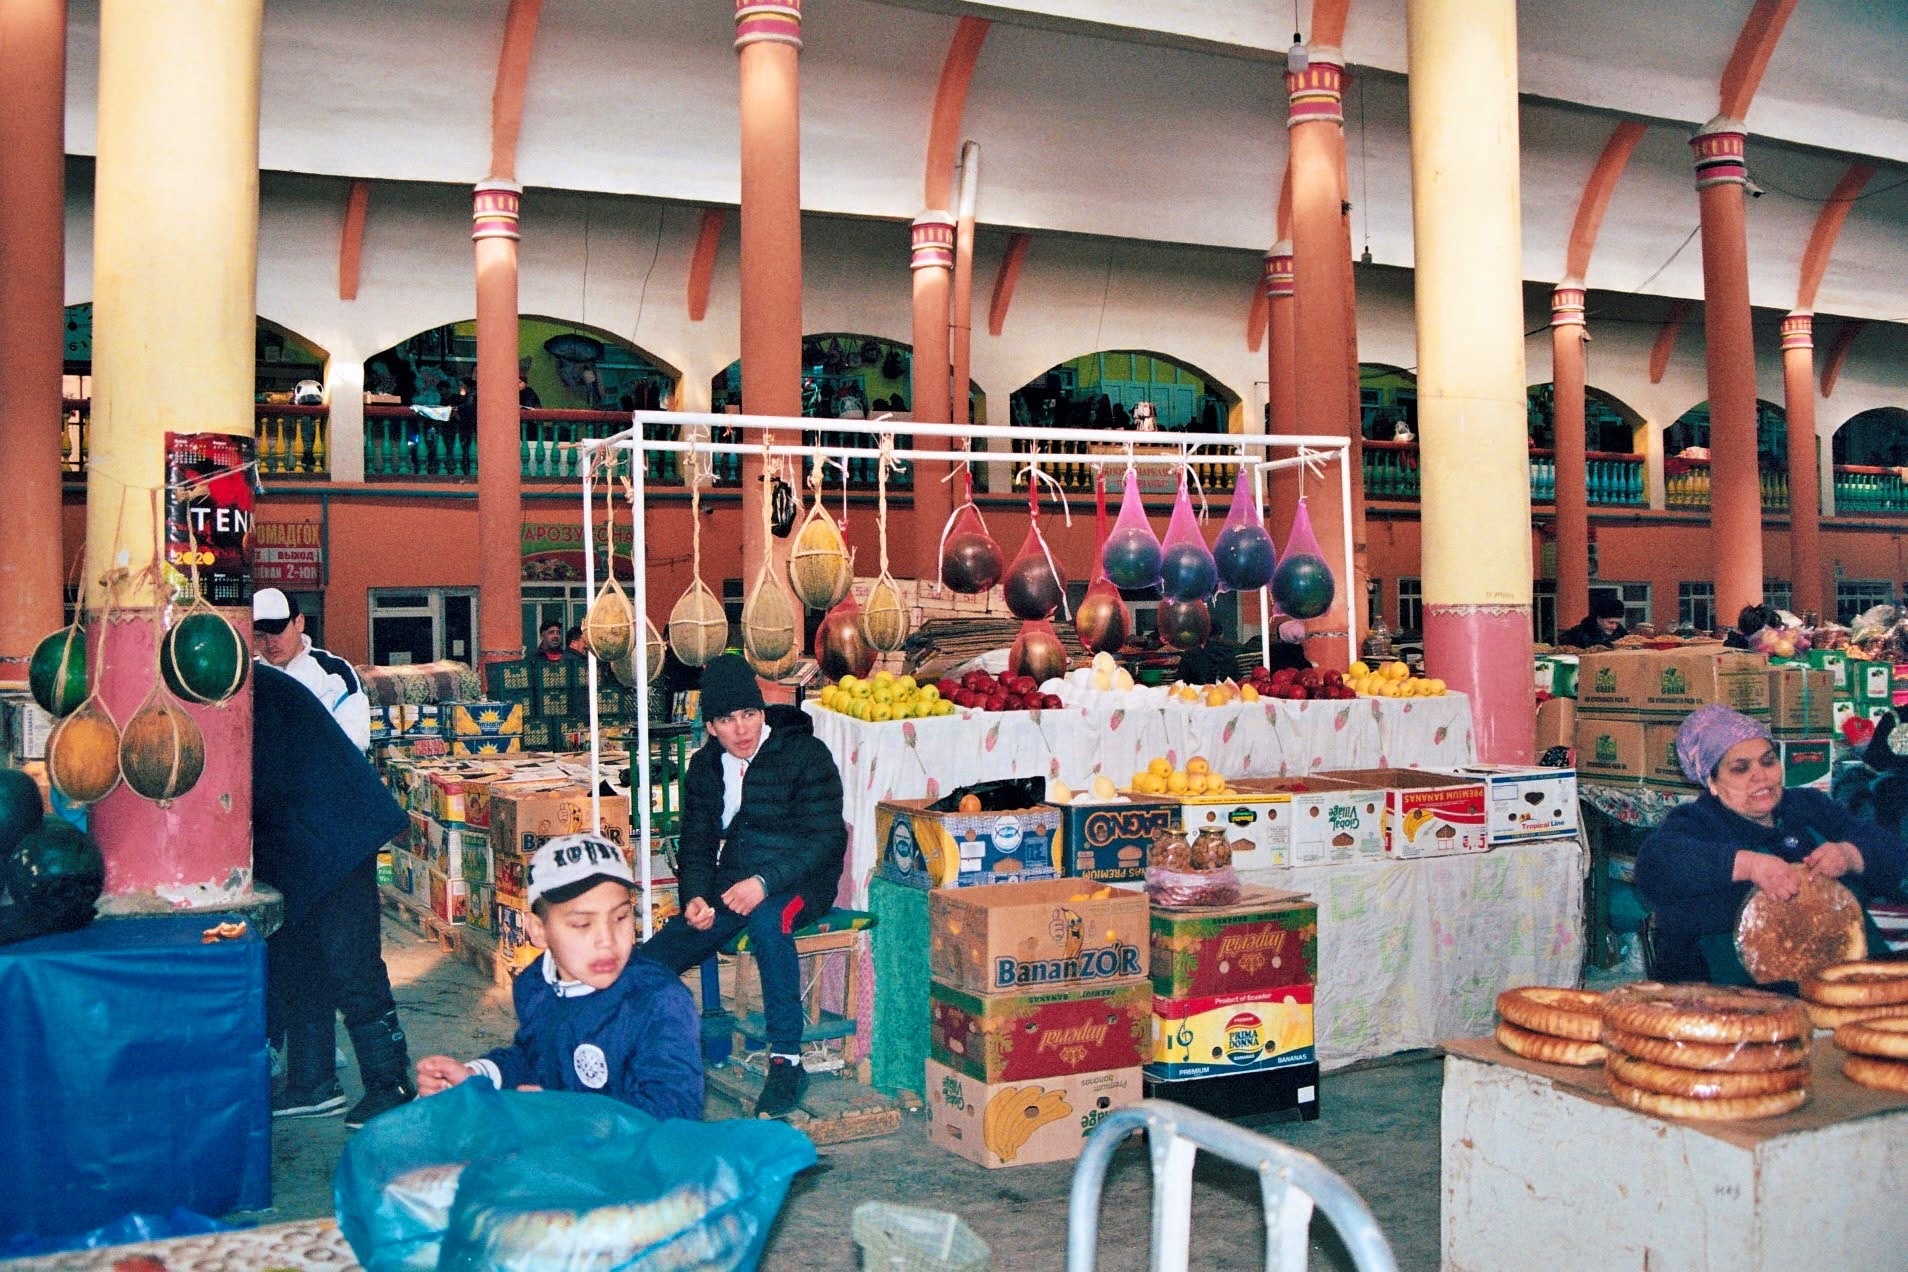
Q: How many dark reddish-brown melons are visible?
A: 6